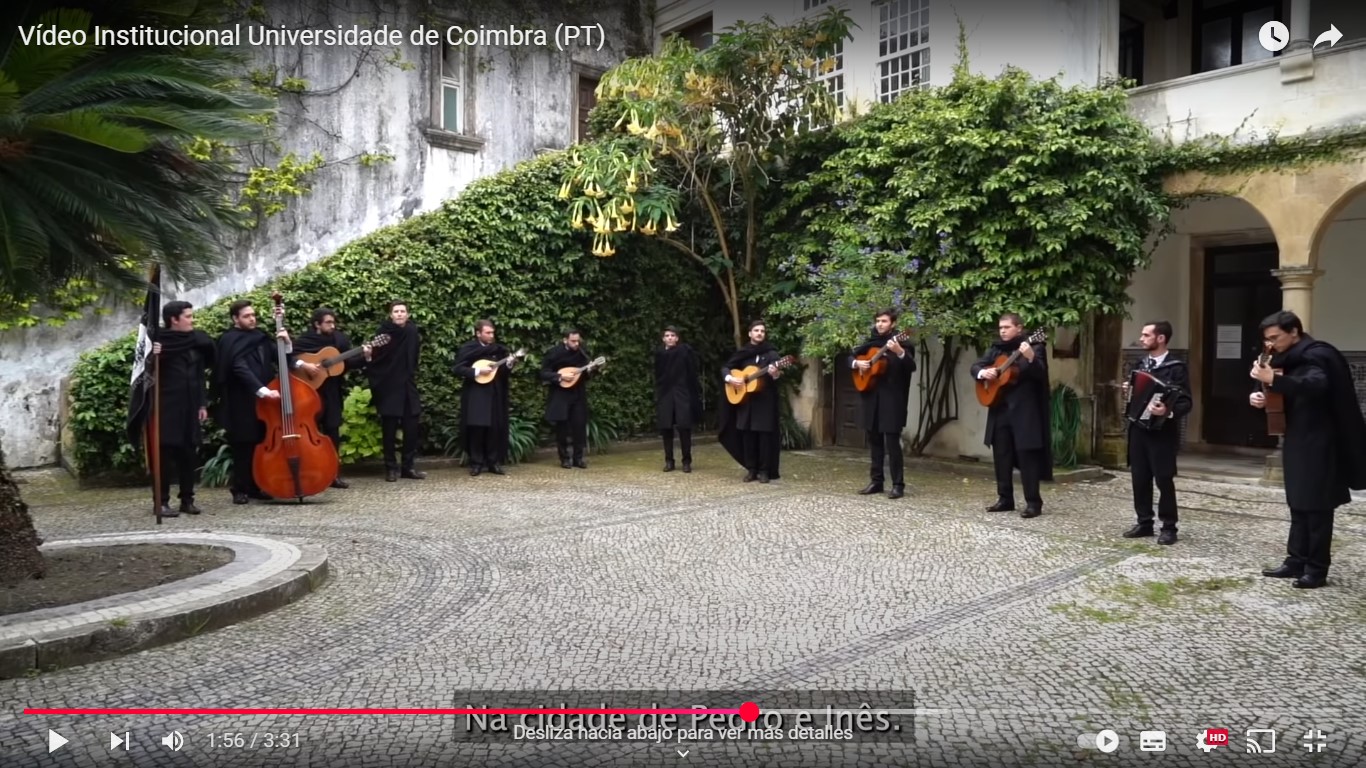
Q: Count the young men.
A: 12